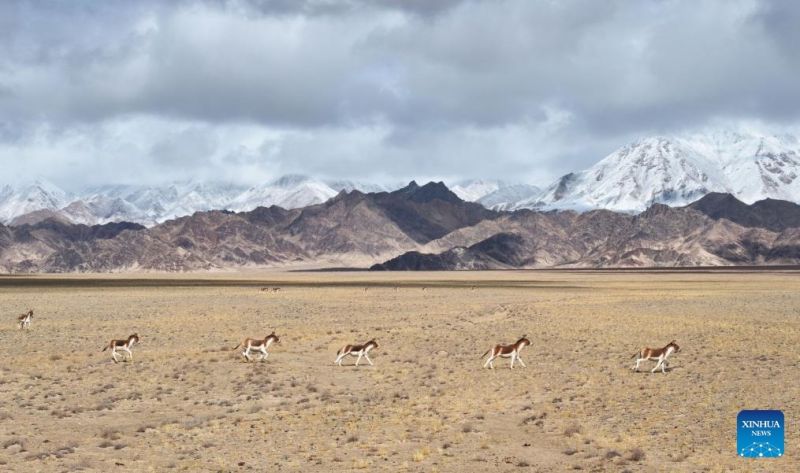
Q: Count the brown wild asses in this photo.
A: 6